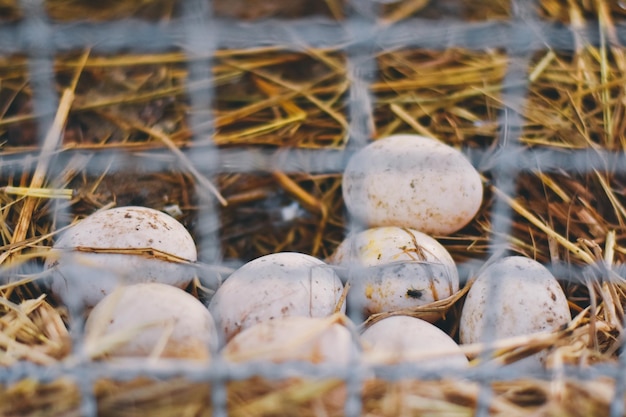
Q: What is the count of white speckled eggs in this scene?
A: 8